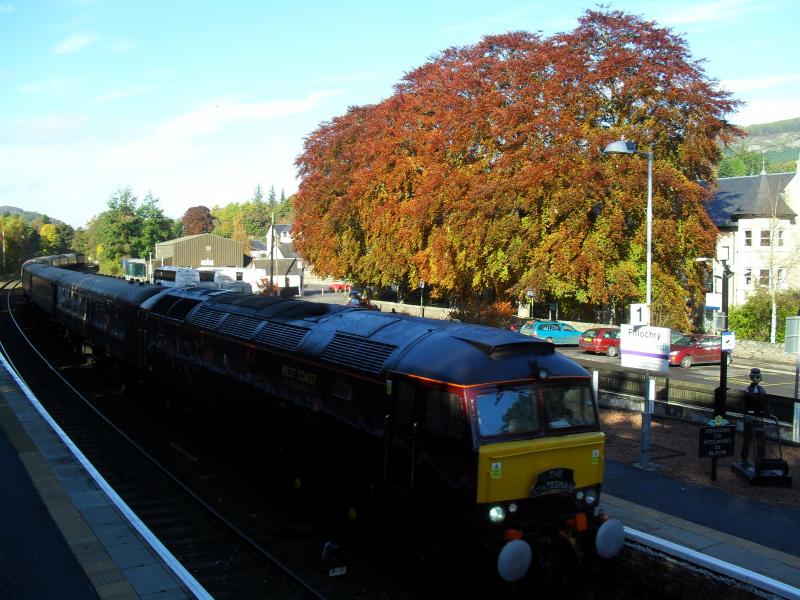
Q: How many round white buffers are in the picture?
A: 2